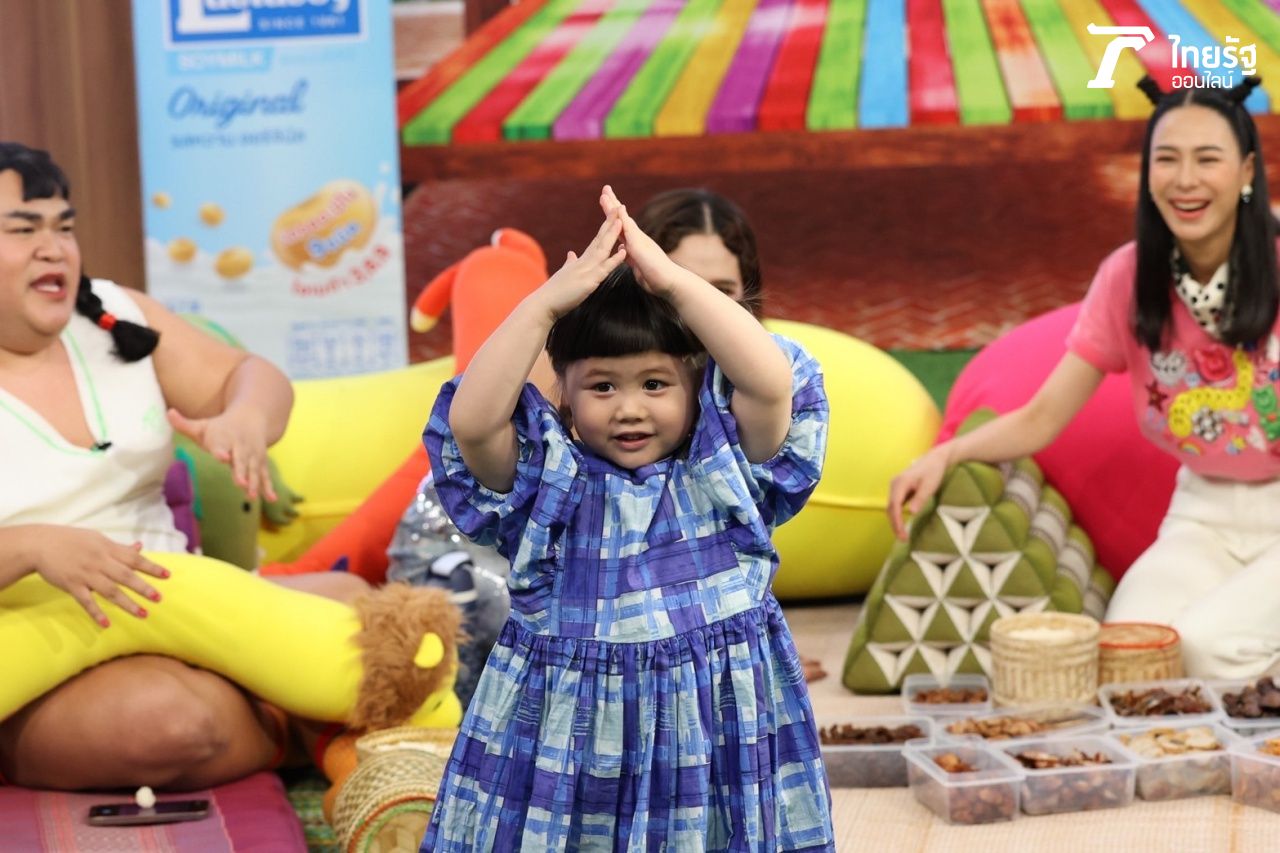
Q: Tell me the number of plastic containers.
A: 9